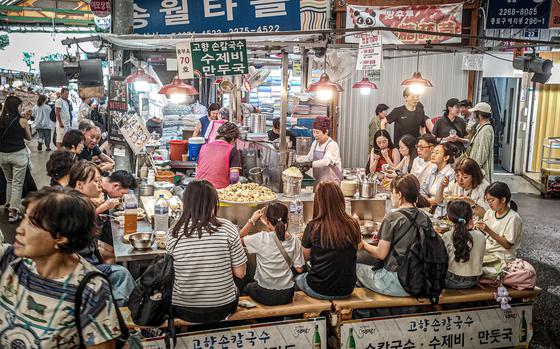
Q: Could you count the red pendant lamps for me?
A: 5